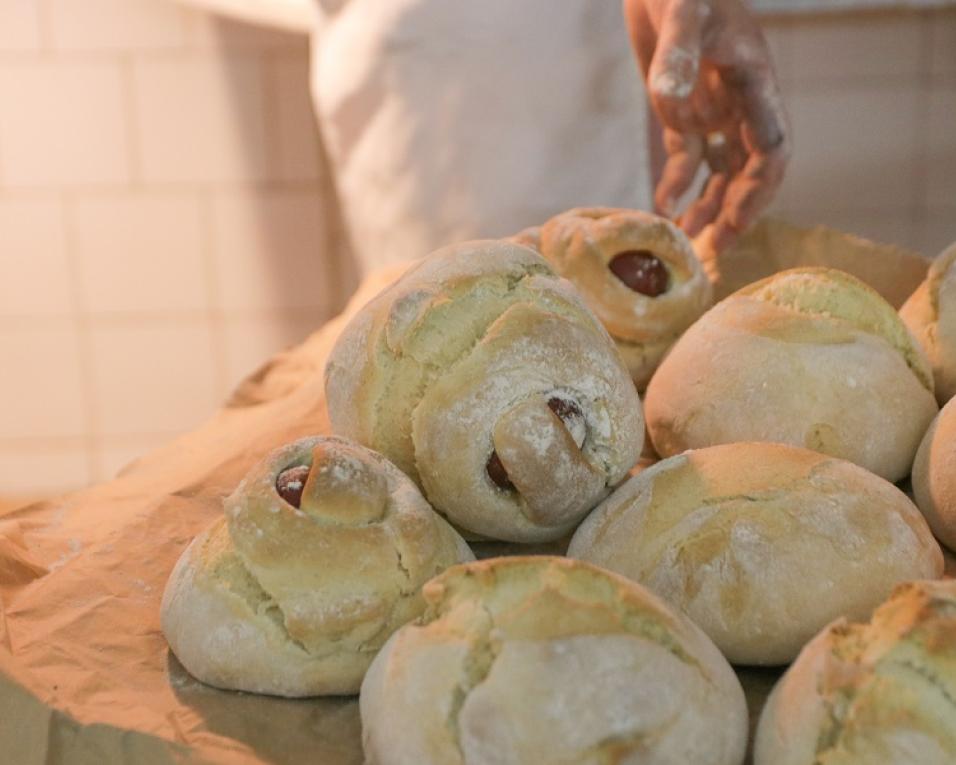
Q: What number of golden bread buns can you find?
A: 9